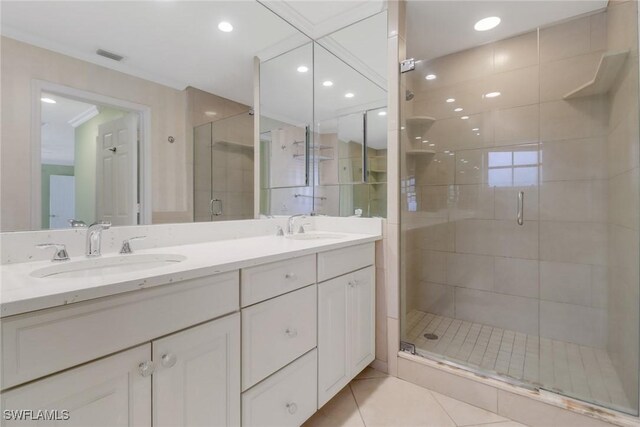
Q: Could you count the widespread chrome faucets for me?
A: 2